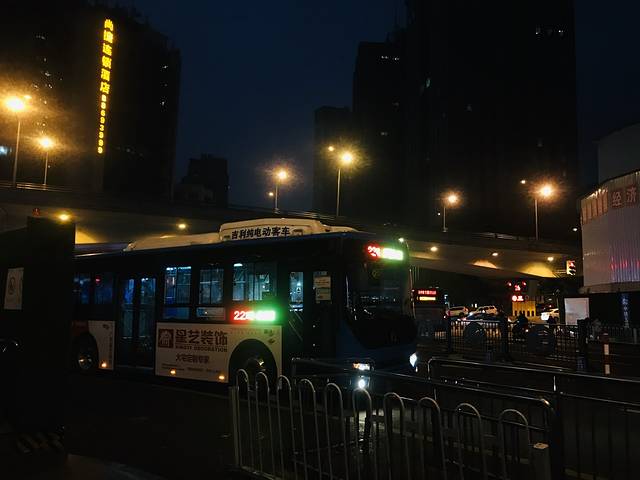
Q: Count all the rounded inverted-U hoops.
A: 10